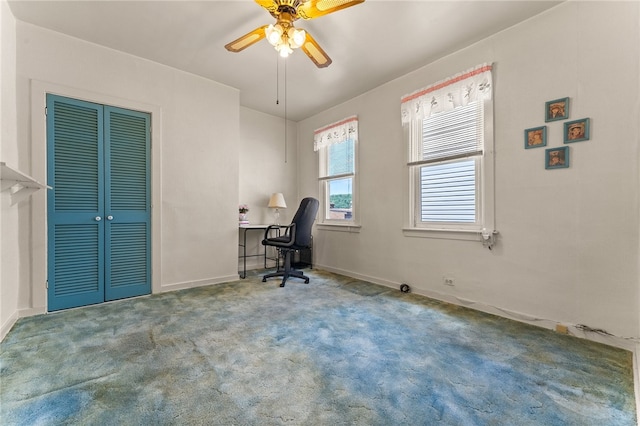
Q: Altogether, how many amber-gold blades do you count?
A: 4